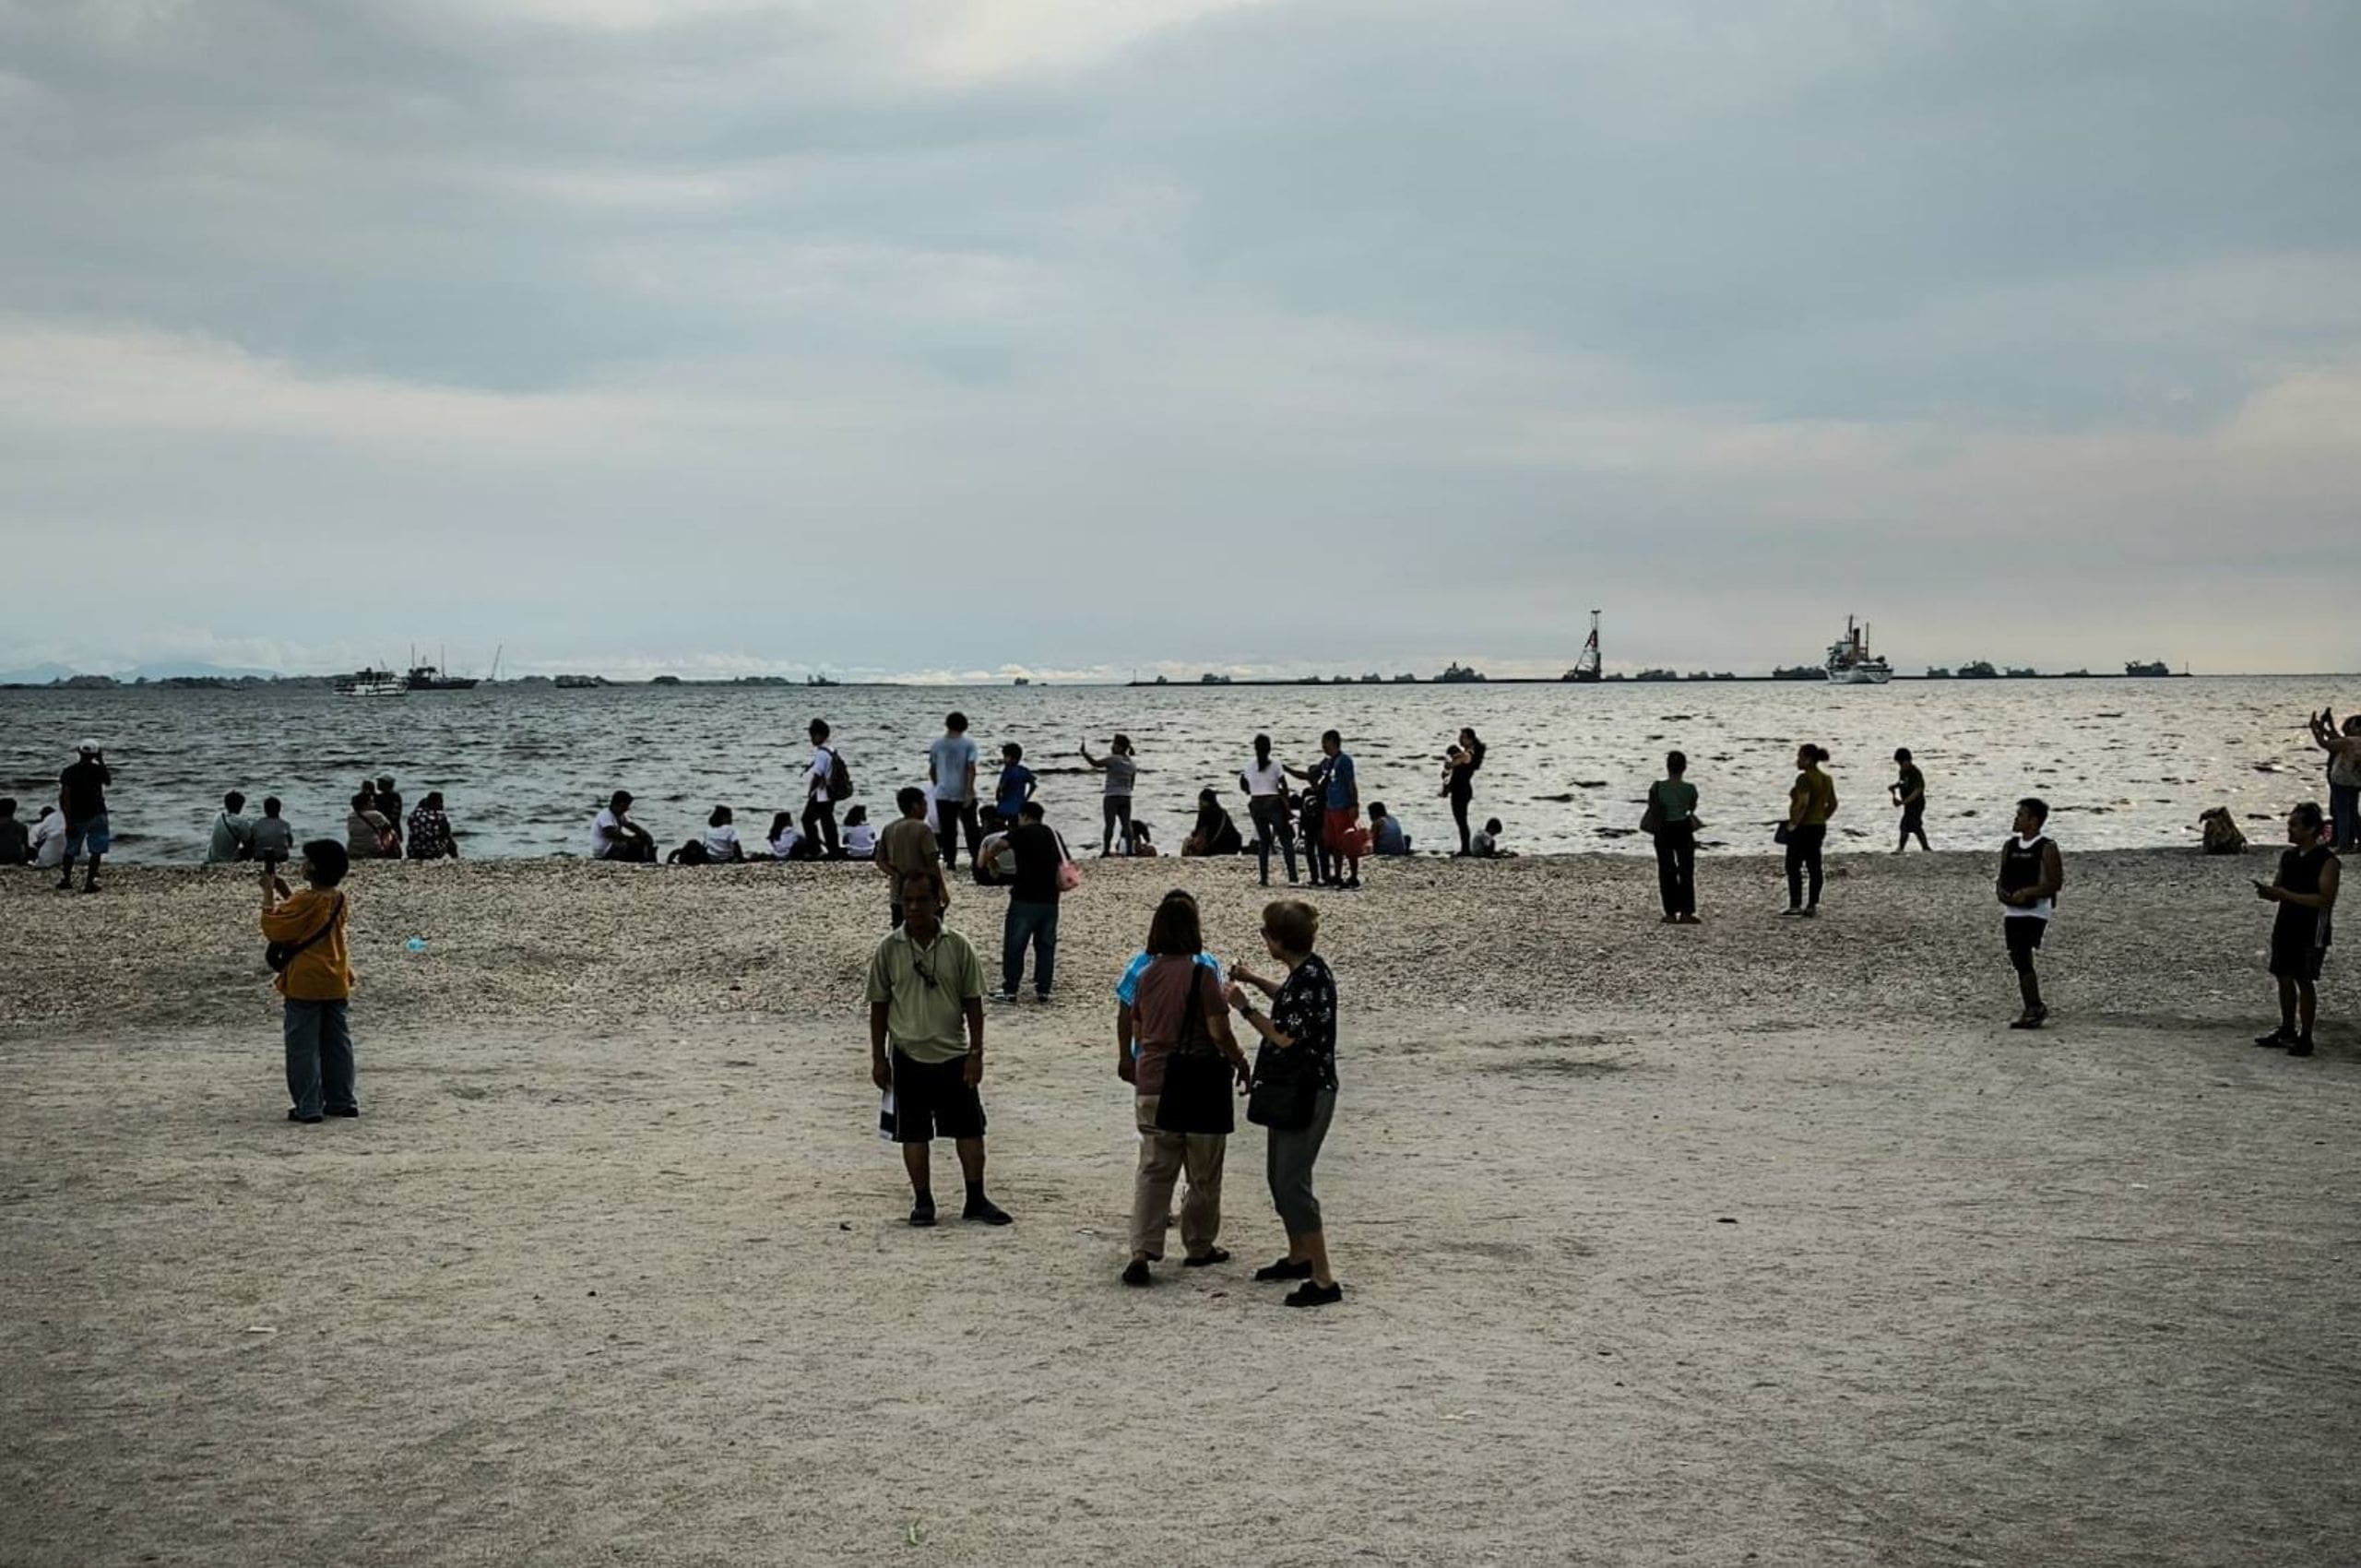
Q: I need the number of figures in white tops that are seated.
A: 5